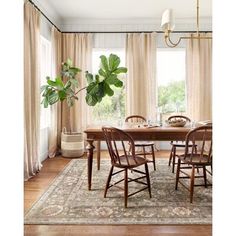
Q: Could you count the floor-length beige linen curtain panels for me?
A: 5